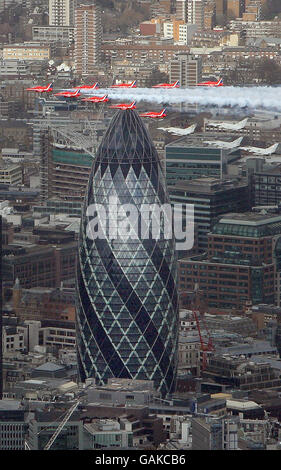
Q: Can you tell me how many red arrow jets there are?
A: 9